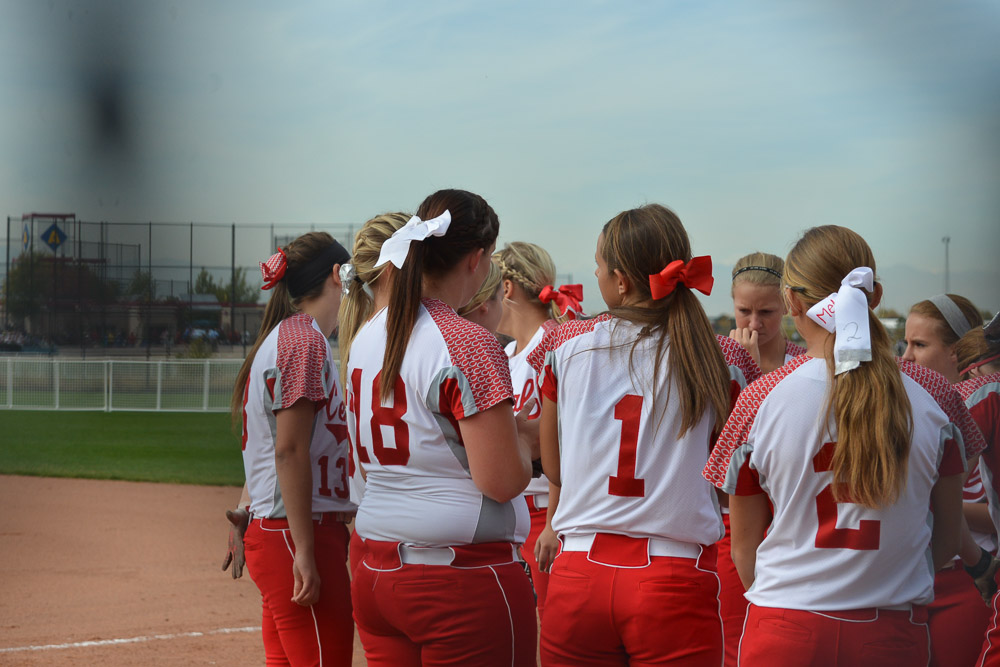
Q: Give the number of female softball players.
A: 10